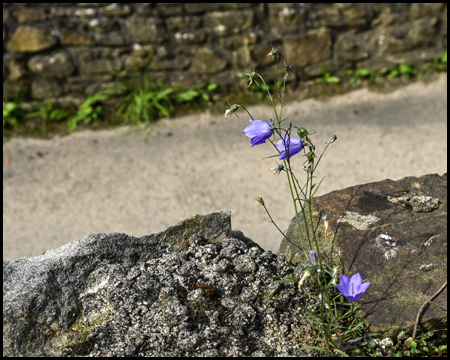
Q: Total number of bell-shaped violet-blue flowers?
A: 3